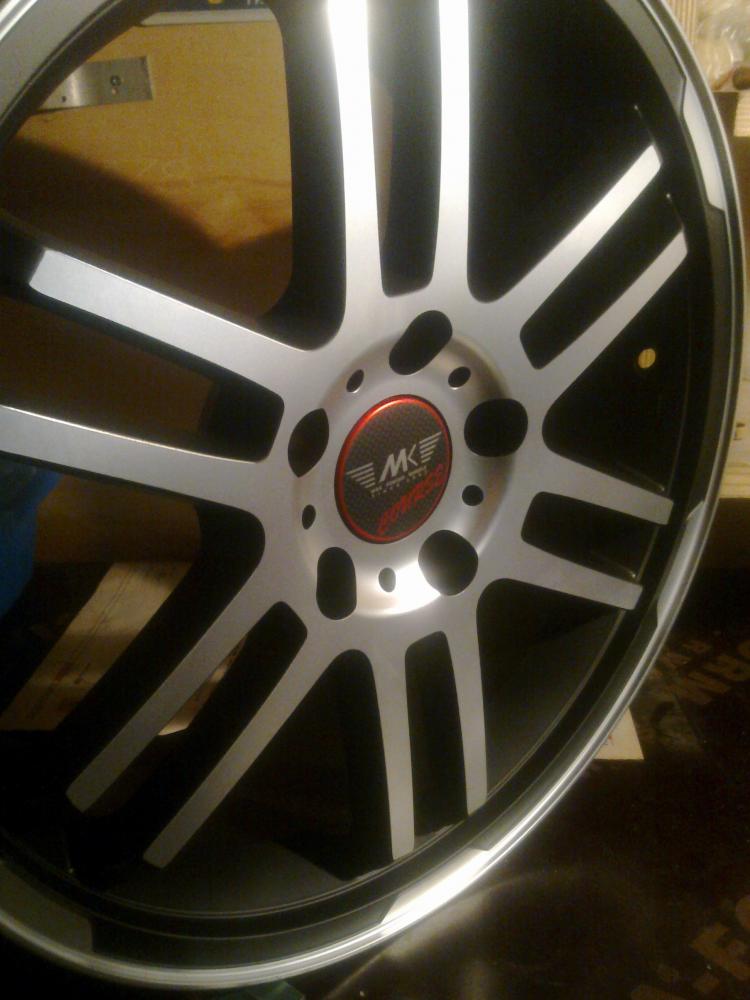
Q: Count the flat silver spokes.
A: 12